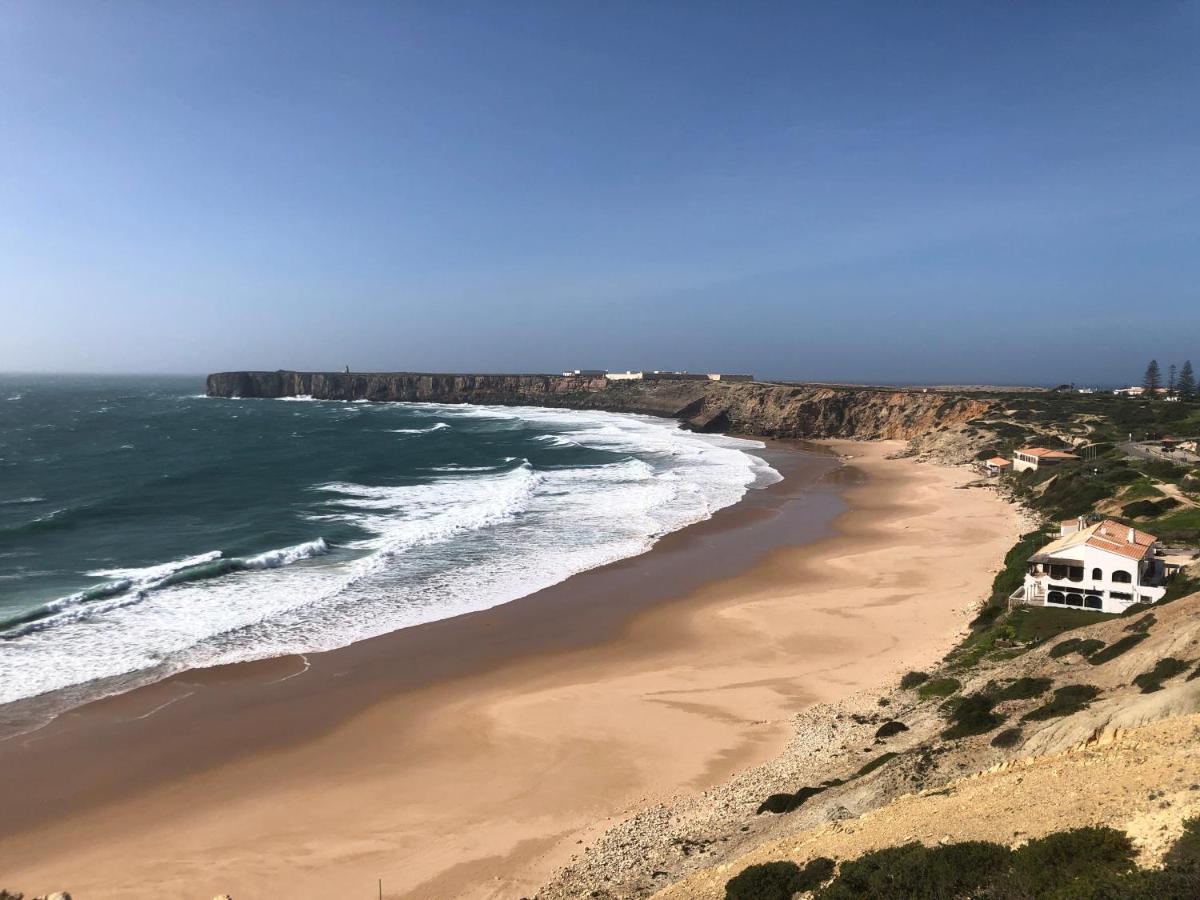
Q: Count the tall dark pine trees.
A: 3